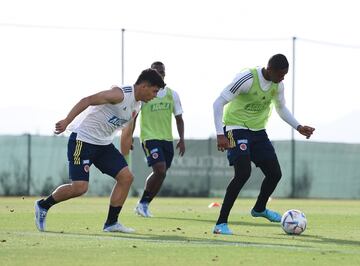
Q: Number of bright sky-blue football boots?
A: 2